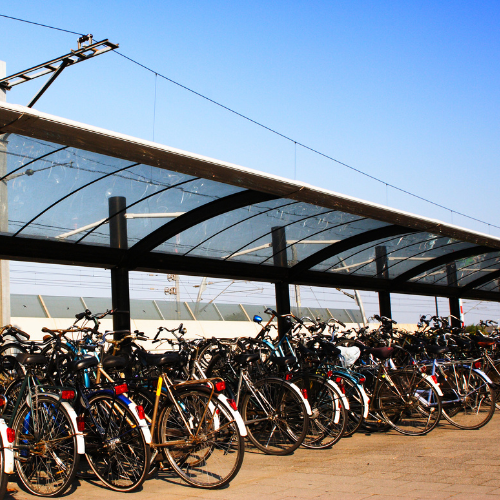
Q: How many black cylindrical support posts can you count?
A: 4